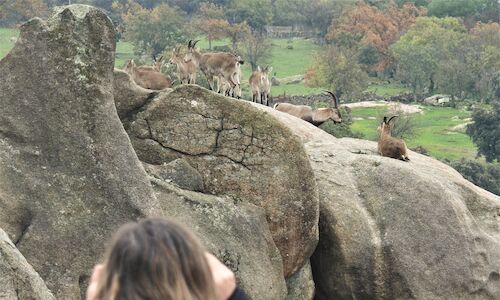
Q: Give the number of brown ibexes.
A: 7